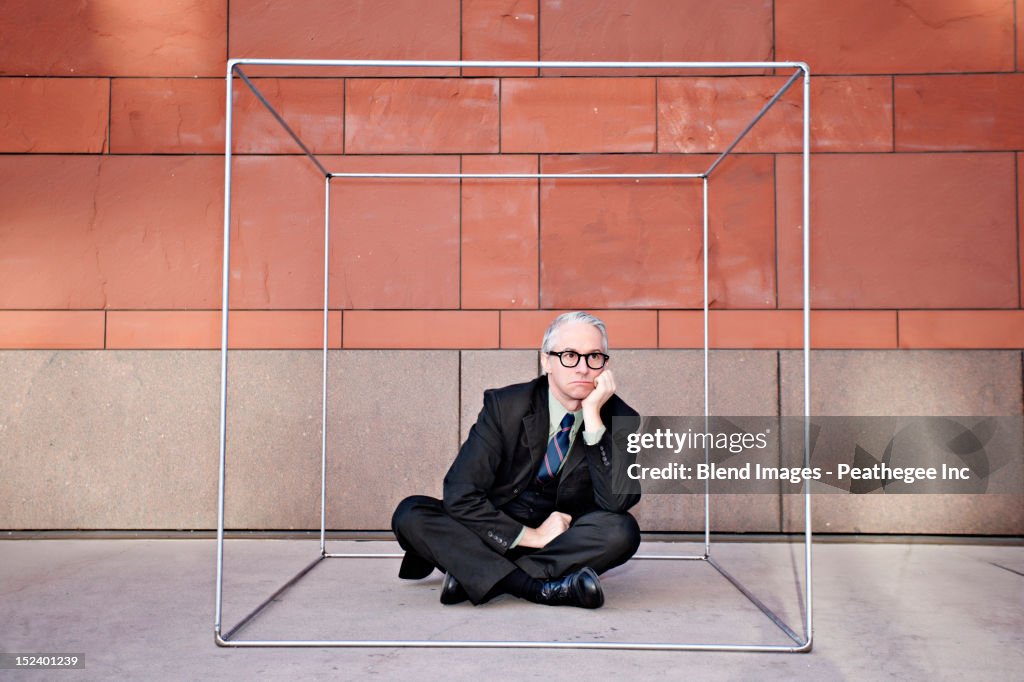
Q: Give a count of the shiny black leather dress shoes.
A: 2